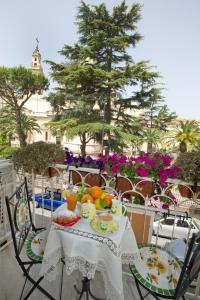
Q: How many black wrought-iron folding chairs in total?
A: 2